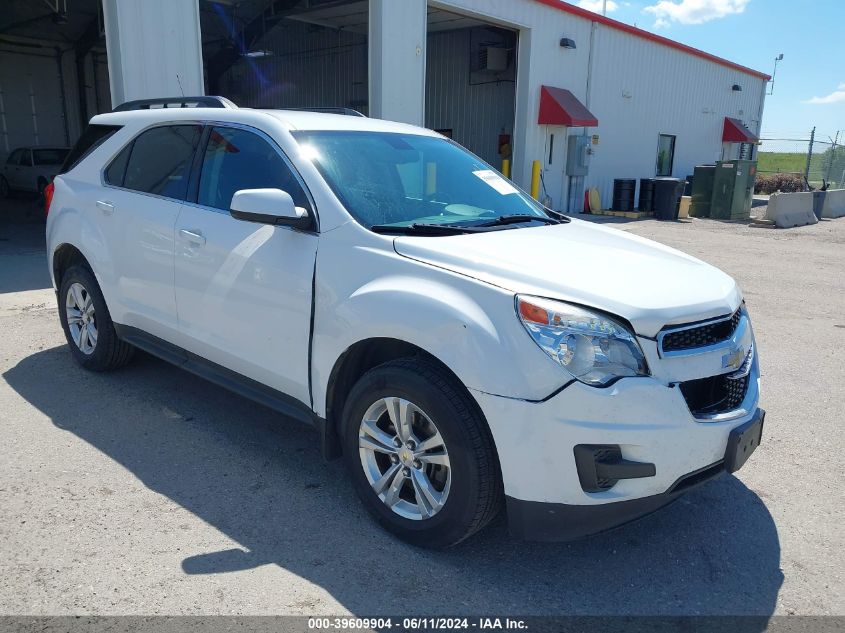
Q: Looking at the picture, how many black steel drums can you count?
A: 2